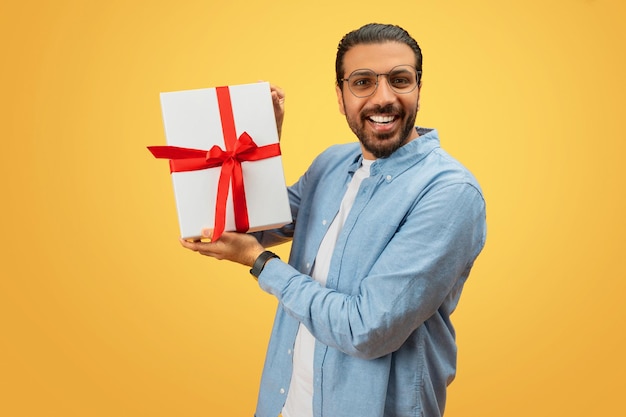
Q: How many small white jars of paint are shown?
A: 0